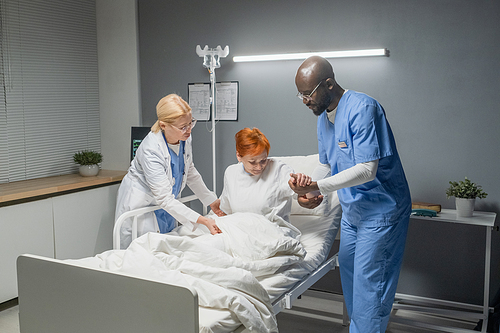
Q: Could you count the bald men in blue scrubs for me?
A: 1